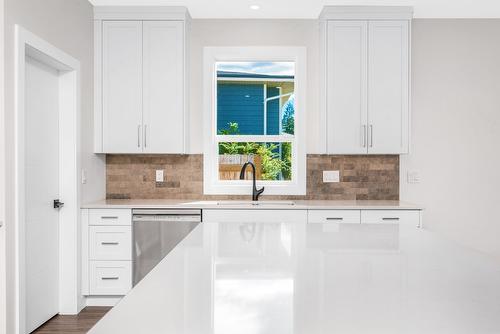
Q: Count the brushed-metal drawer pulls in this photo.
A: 5